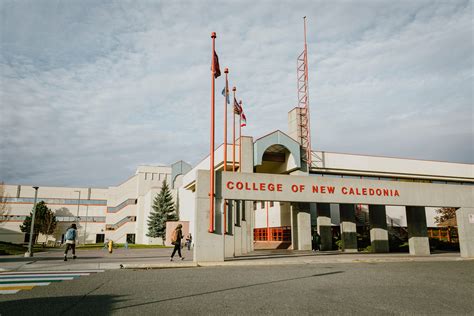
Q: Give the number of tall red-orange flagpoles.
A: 4